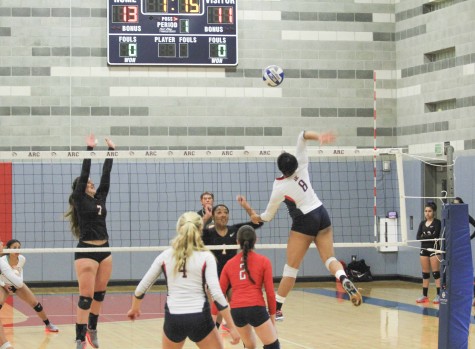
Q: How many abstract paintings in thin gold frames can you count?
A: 0